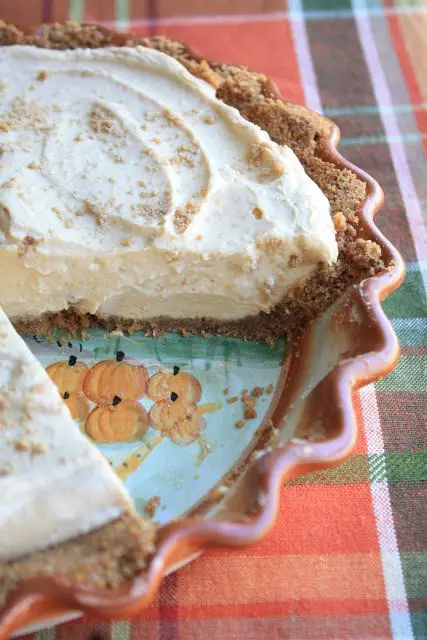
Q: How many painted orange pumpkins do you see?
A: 6